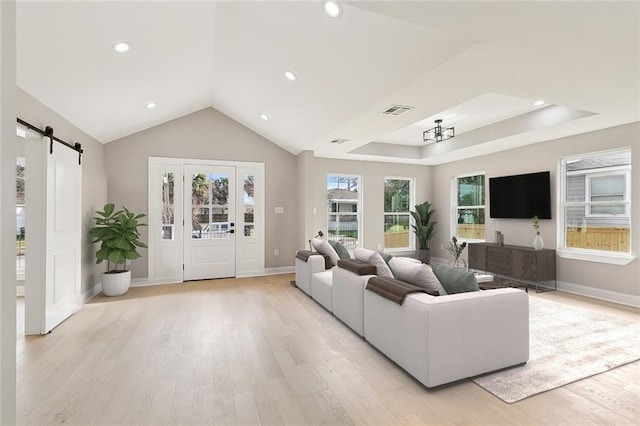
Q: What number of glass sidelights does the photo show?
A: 2